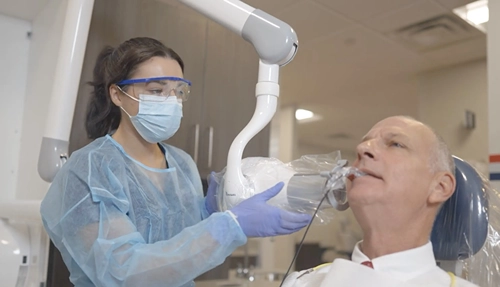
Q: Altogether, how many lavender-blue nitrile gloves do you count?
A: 2